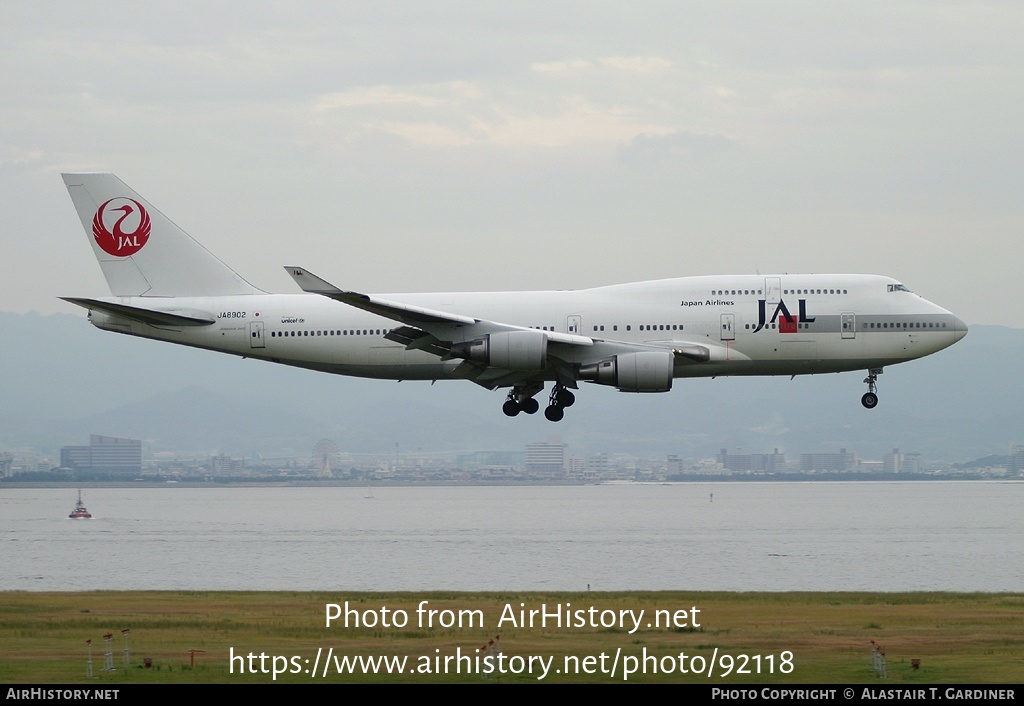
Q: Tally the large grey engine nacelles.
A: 2